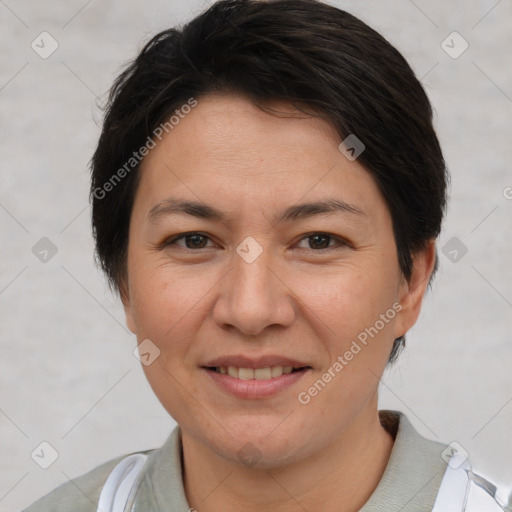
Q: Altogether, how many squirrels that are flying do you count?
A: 0